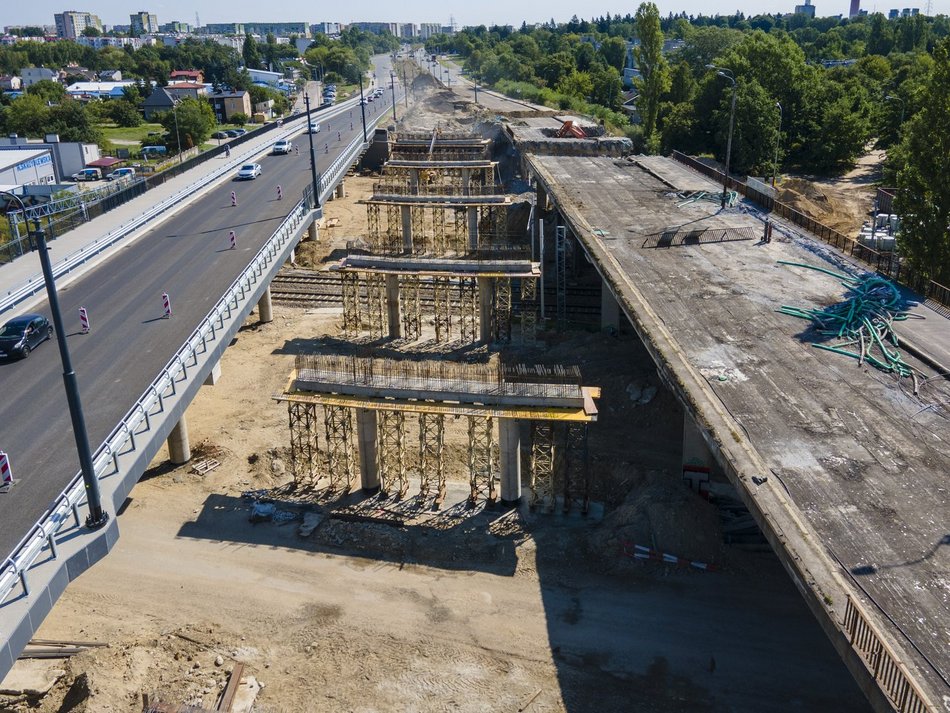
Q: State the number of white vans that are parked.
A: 2